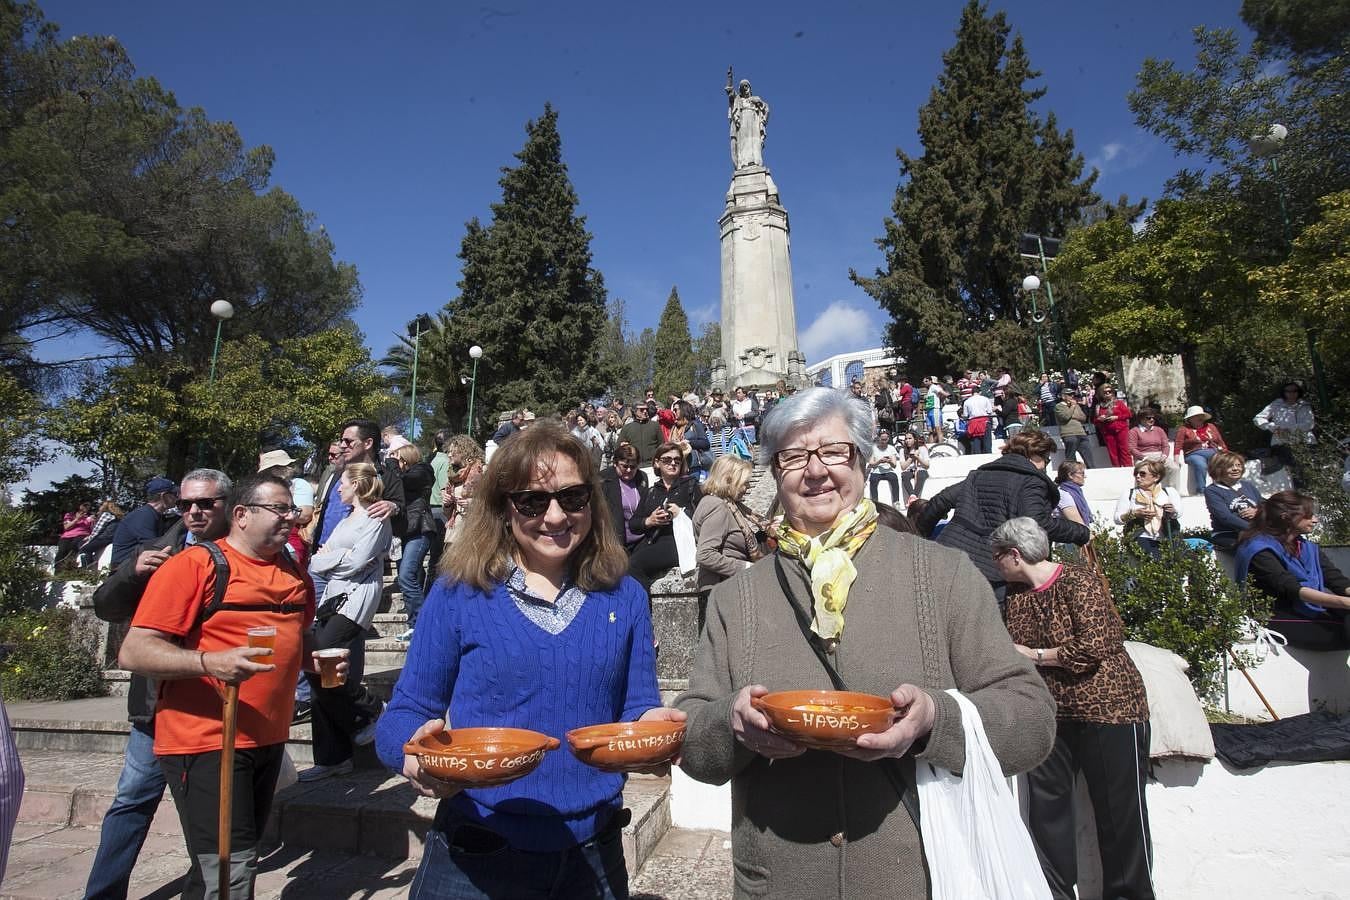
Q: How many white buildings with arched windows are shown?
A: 1